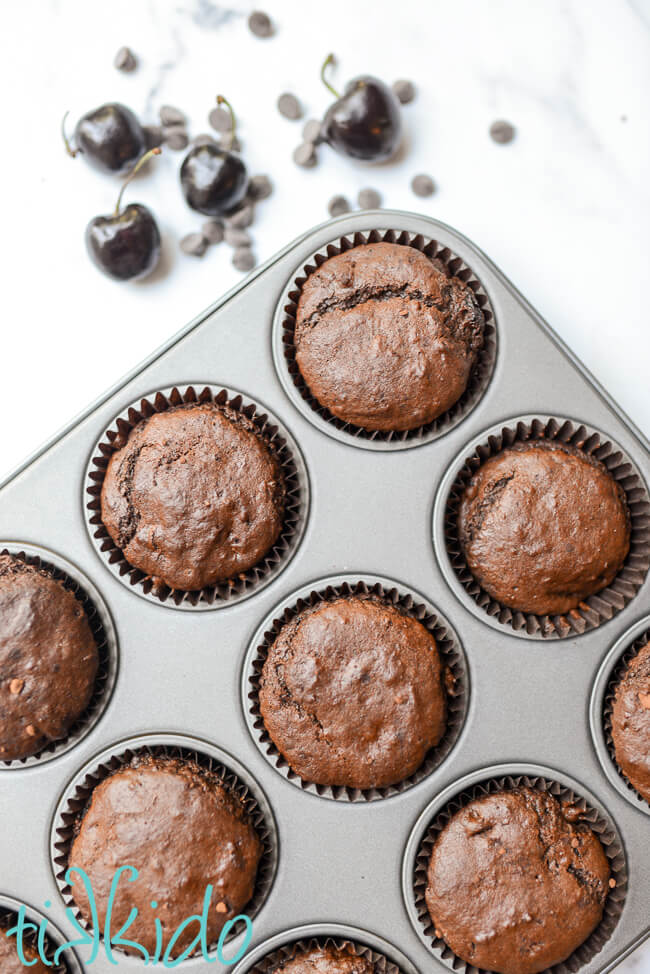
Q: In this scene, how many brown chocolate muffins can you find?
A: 10